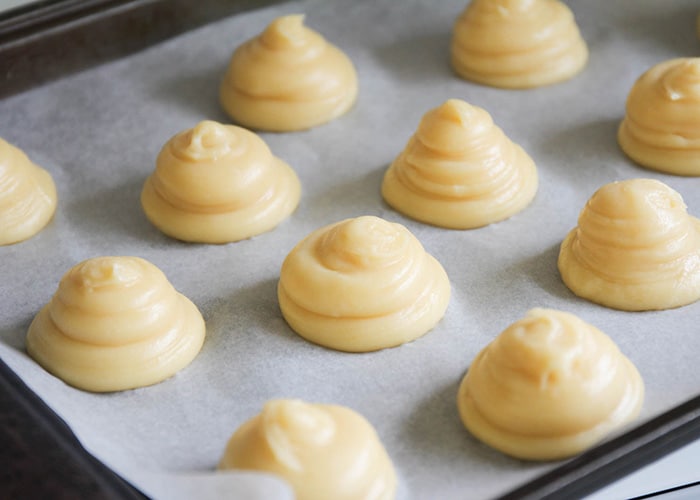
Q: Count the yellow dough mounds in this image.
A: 11